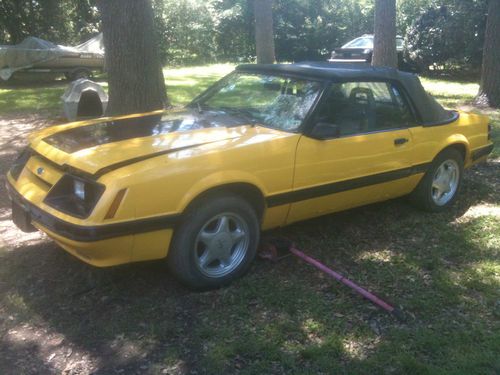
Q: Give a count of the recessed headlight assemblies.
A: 2